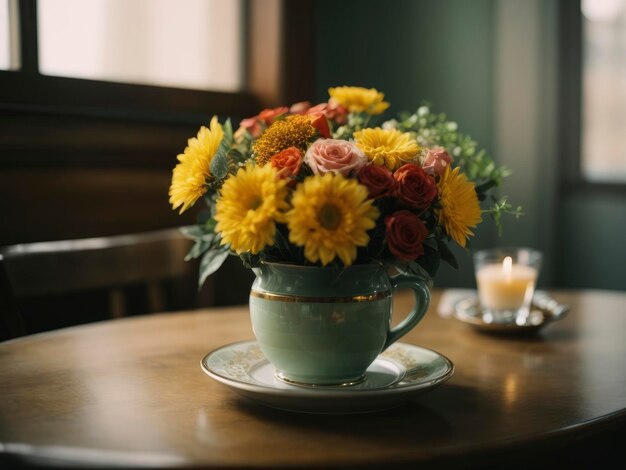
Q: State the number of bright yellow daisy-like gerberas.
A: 6